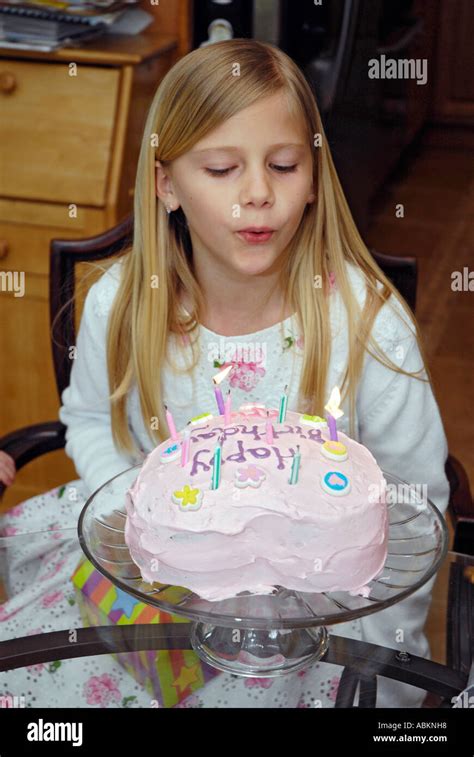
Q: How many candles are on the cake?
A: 9